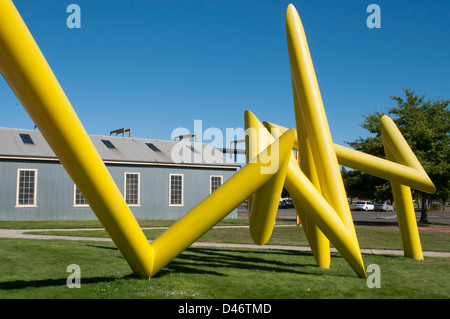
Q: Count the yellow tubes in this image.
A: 11